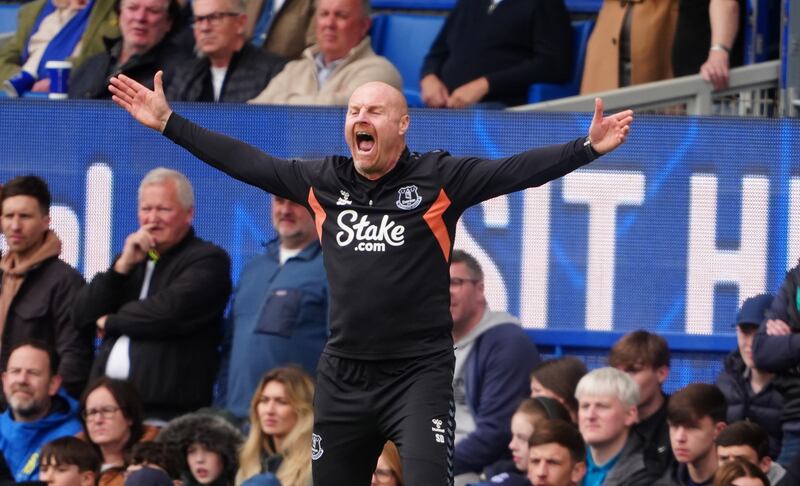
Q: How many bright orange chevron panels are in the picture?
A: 2